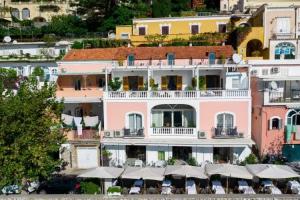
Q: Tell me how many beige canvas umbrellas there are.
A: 5